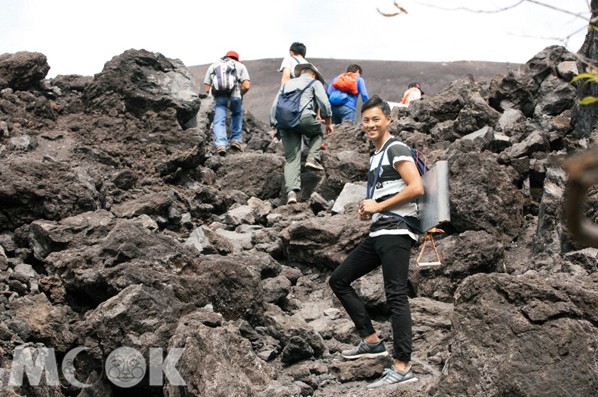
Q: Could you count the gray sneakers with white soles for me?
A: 2